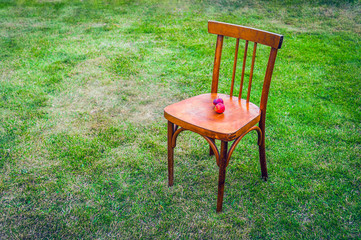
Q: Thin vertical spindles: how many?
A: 3